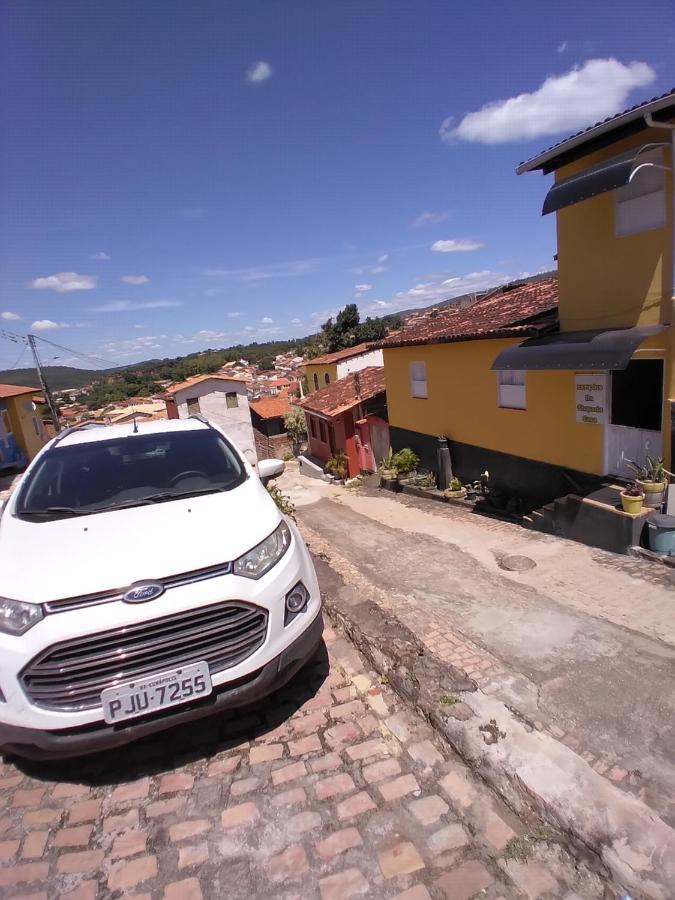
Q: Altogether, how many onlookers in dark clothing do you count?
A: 0